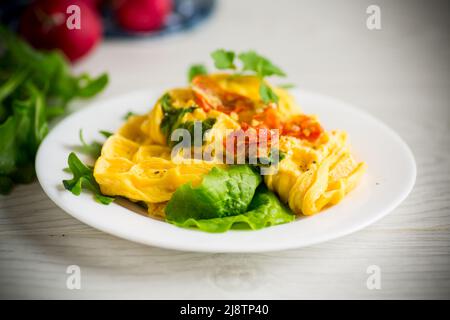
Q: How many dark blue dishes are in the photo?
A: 1